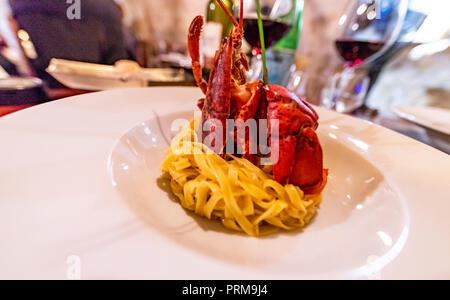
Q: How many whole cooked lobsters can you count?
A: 1